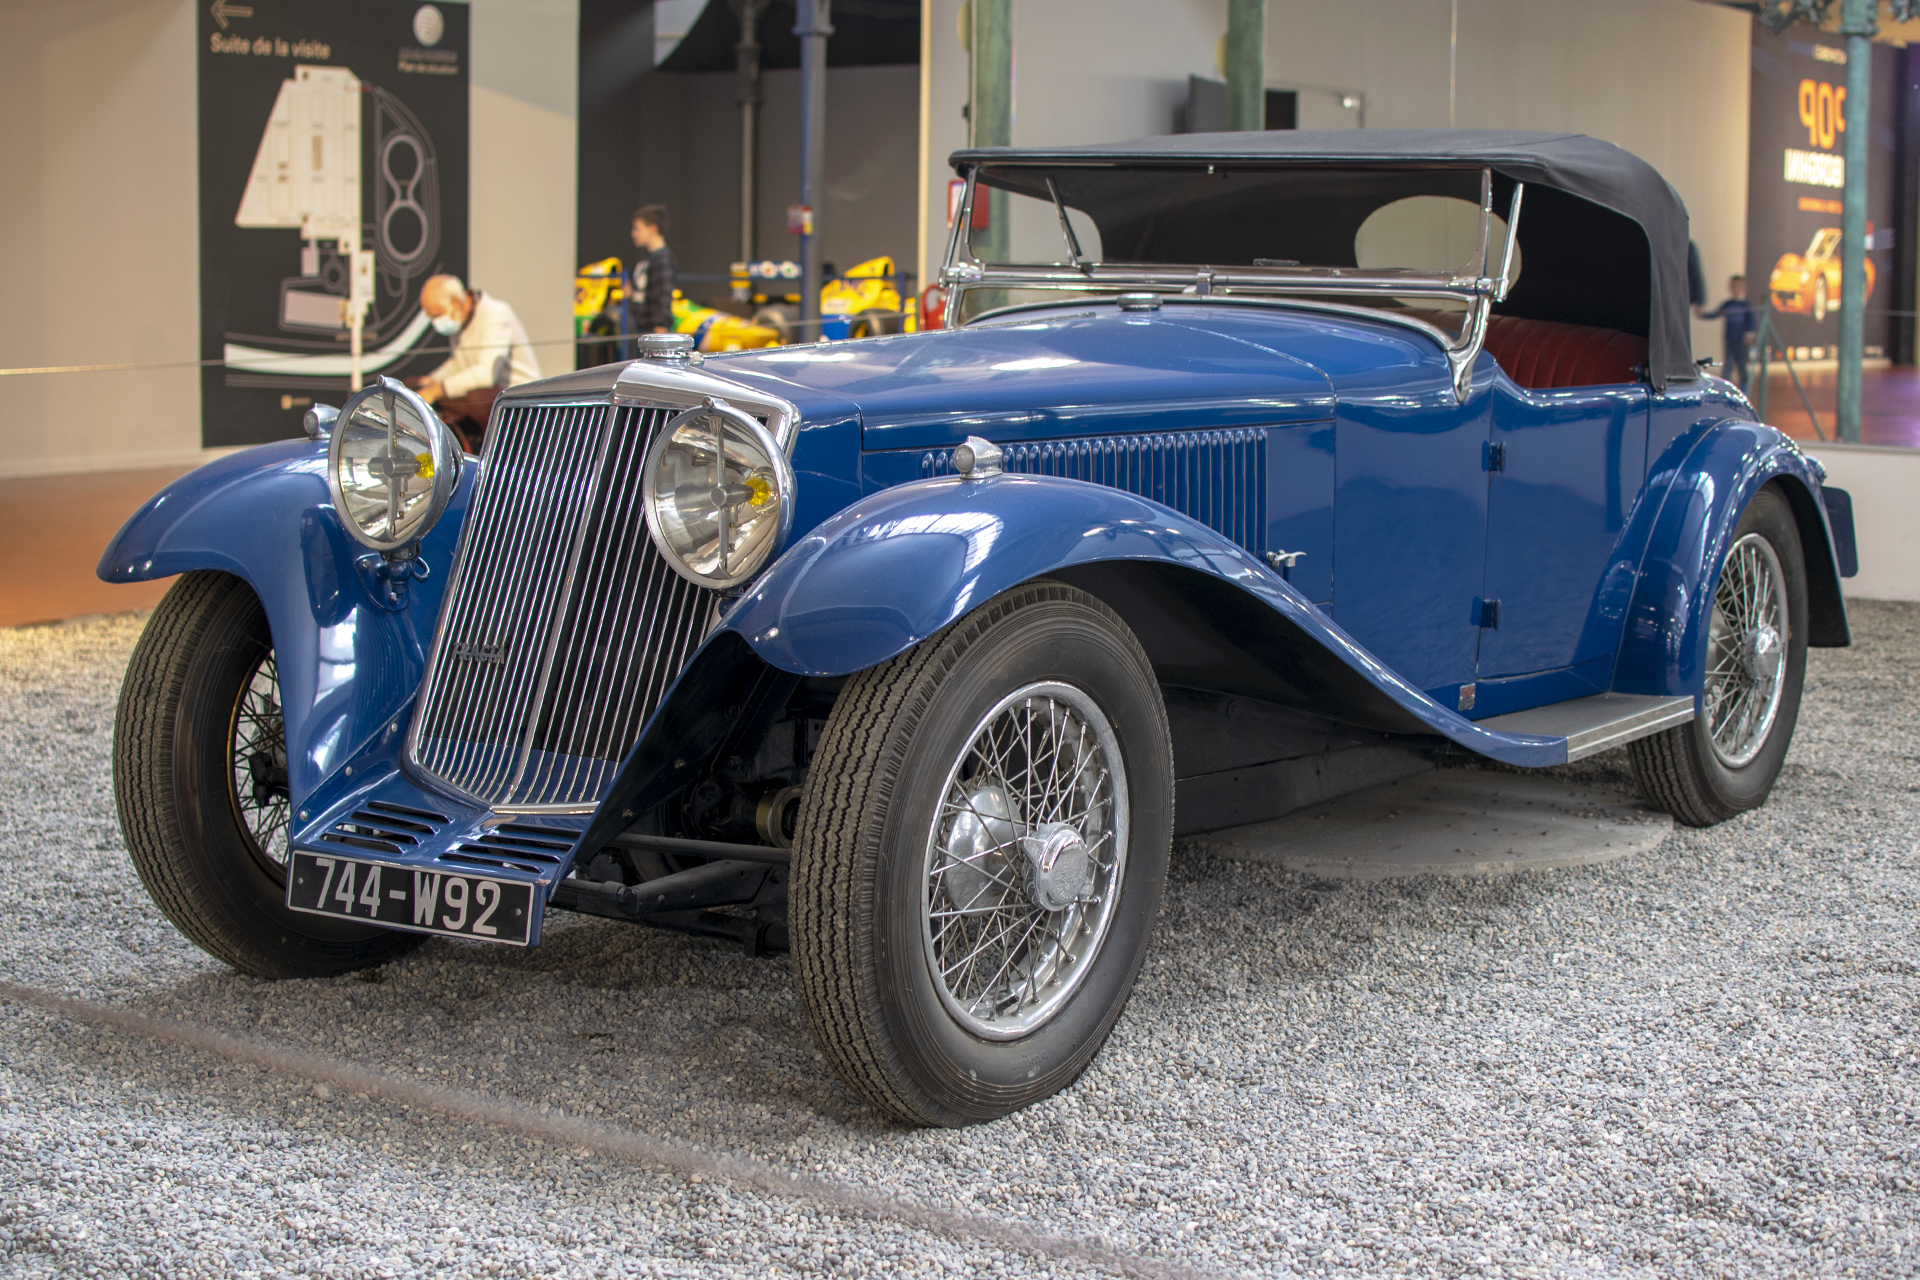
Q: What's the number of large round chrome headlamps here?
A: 2